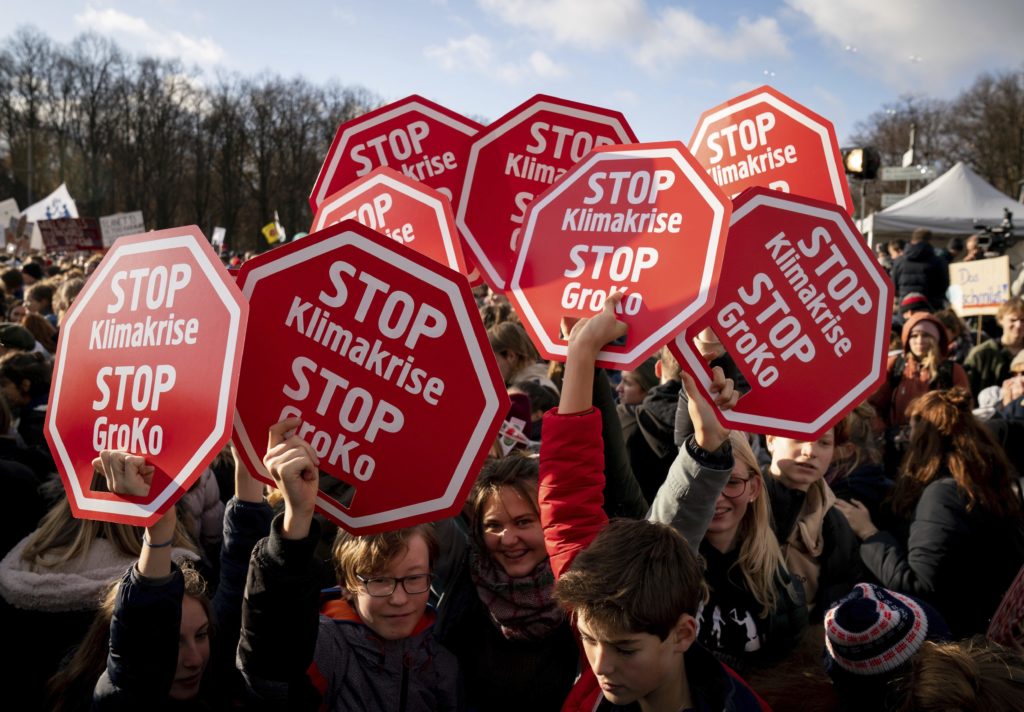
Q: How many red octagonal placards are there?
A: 8